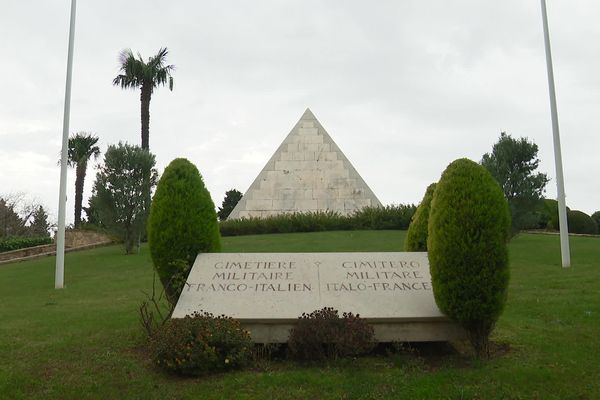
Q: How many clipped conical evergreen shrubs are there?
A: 3